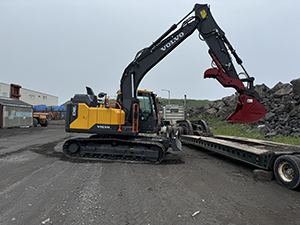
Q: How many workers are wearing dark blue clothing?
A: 0